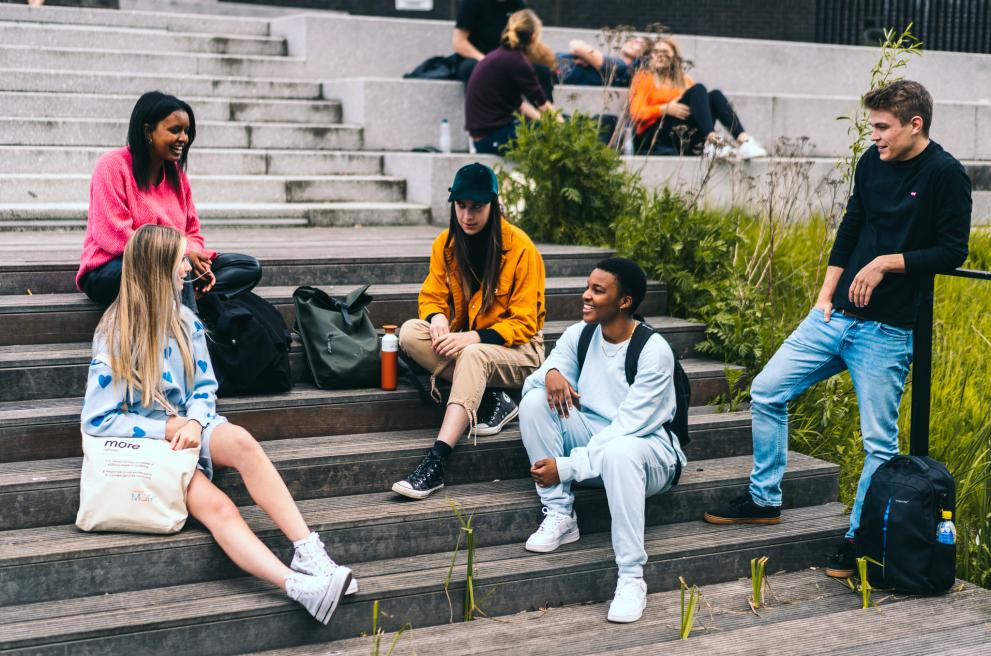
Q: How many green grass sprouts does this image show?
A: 5